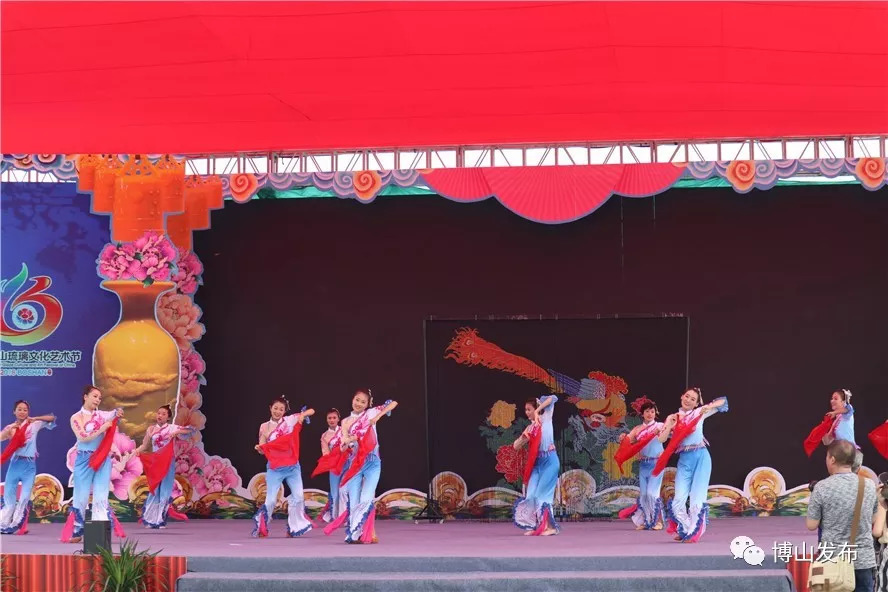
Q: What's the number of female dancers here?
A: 10